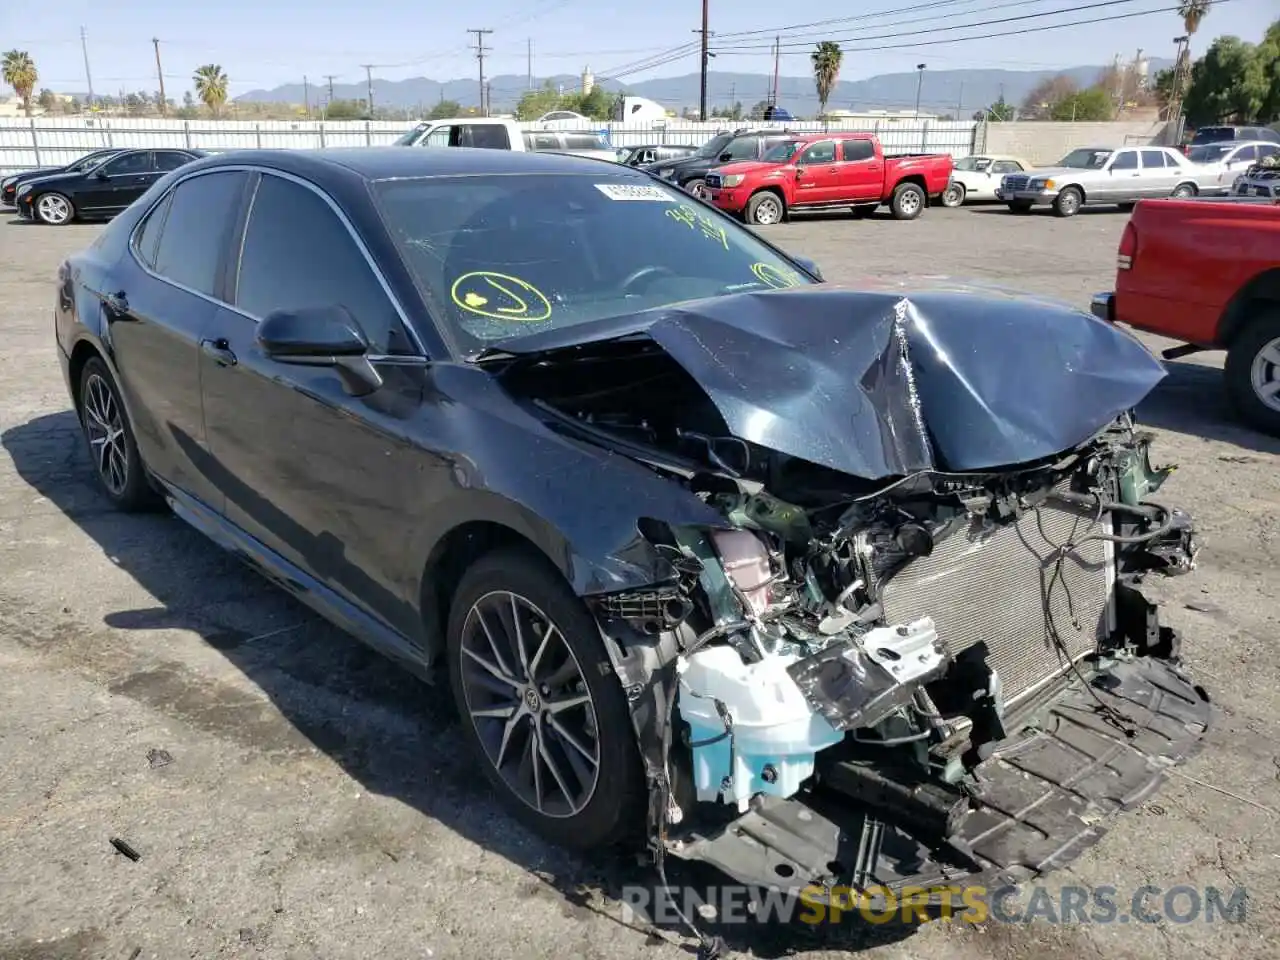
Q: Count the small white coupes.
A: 1